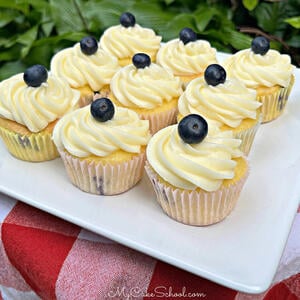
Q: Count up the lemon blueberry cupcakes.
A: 9